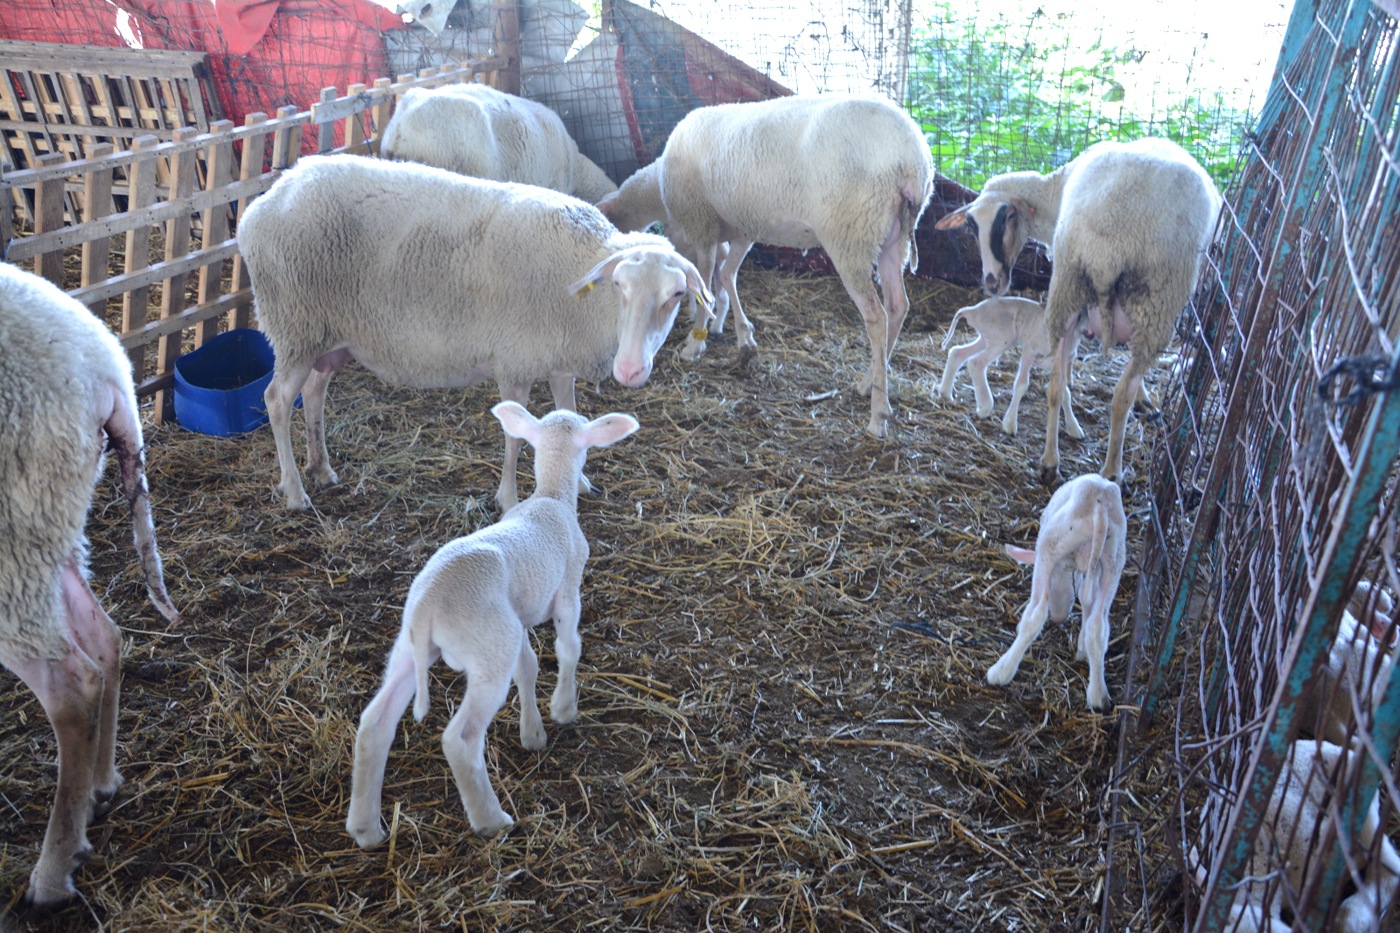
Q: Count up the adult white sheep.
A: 5